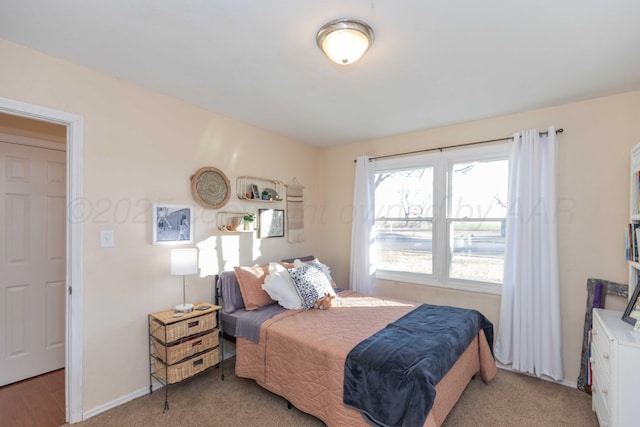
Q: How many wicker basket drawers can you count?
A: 3